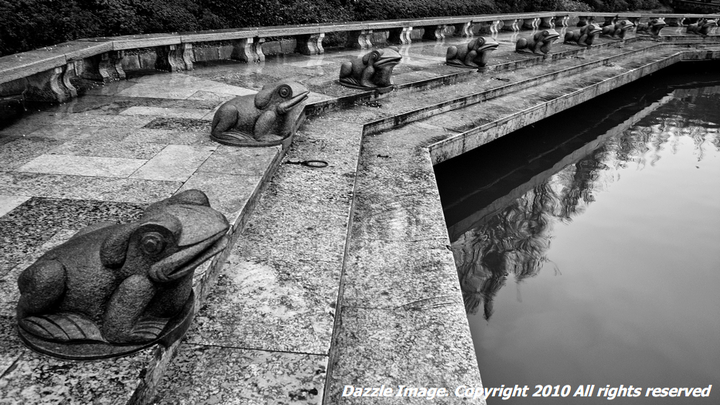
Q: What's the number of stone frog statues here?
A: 9